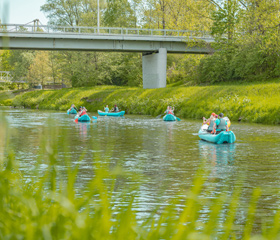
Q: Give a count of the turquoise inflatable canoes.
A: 5